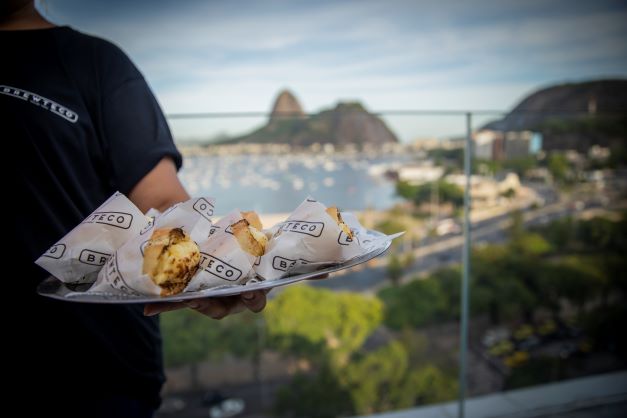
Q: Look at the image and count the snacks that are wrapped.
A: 4